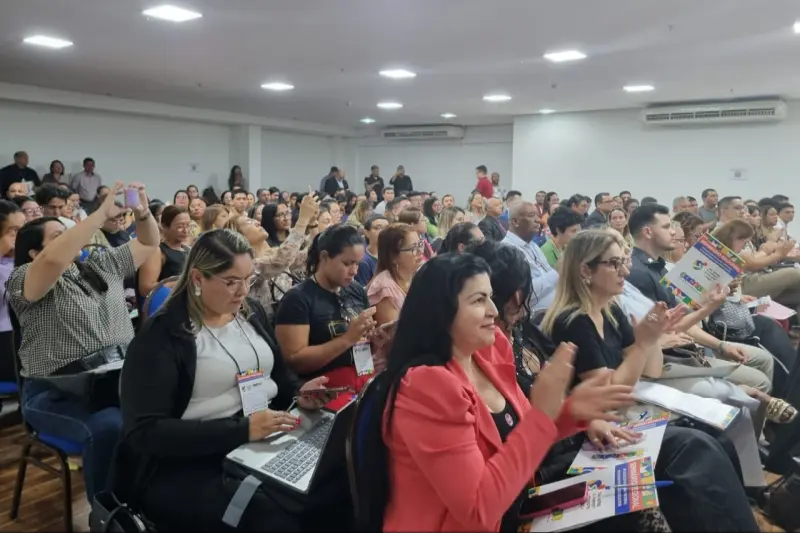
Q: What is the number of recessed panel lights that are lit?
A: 12